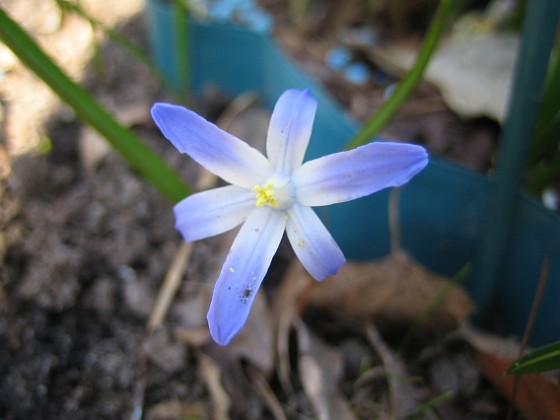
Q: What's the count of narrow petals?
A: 6